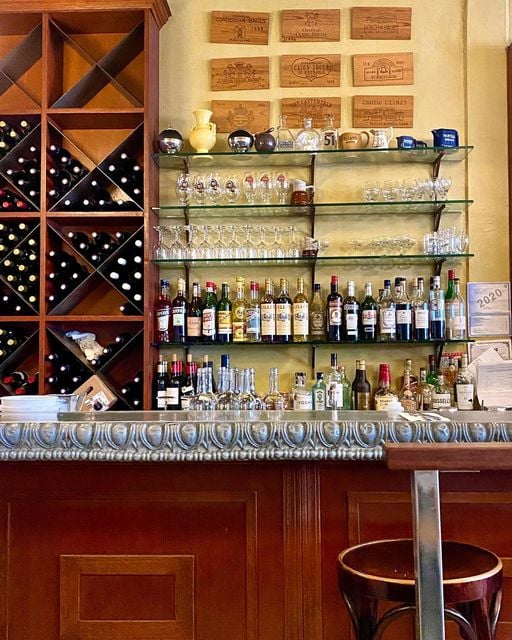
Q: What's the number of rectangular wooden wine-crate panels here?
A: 9